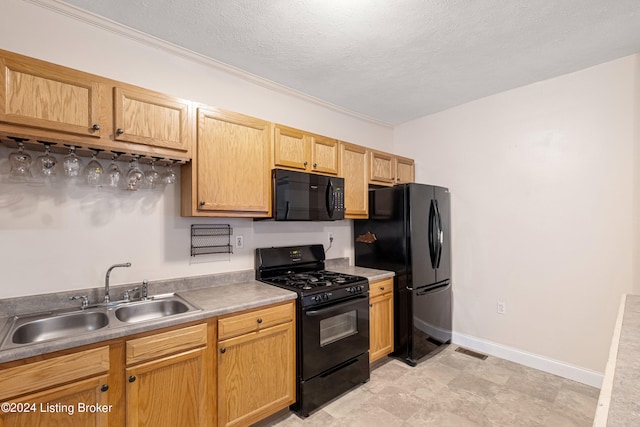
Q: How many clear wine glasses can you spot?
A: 8